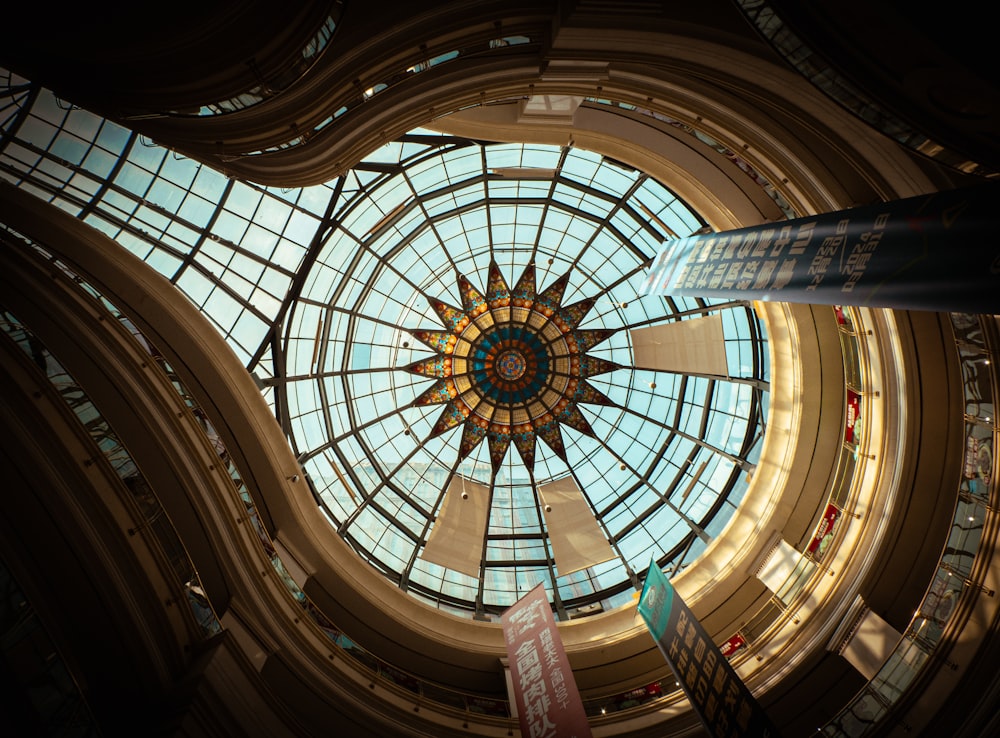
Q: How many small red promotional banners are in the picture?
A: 5